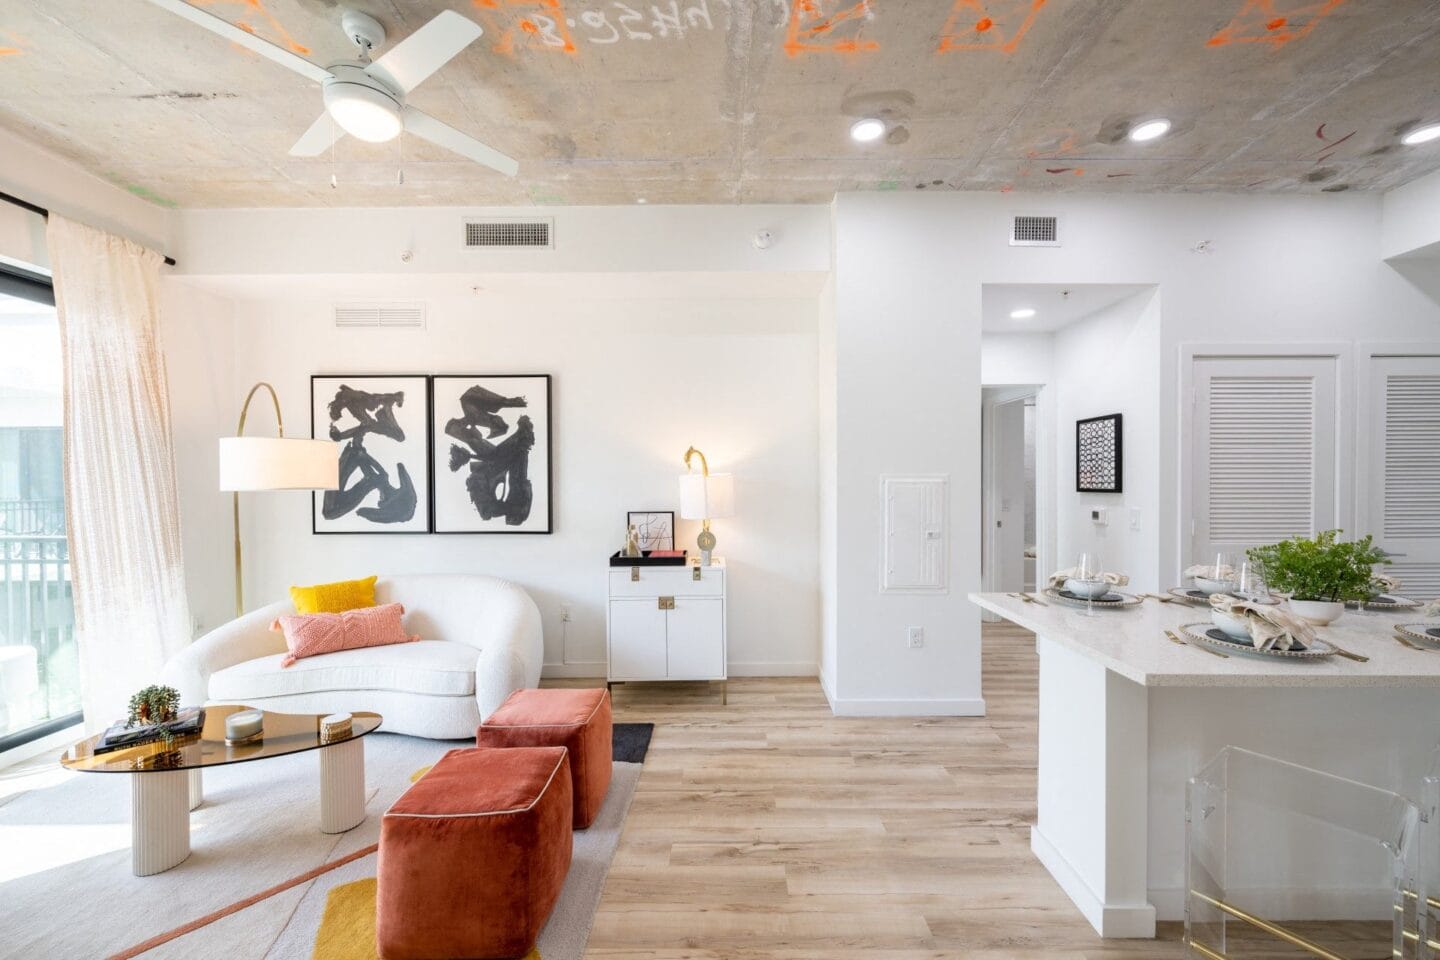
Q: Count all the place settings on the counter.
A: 5